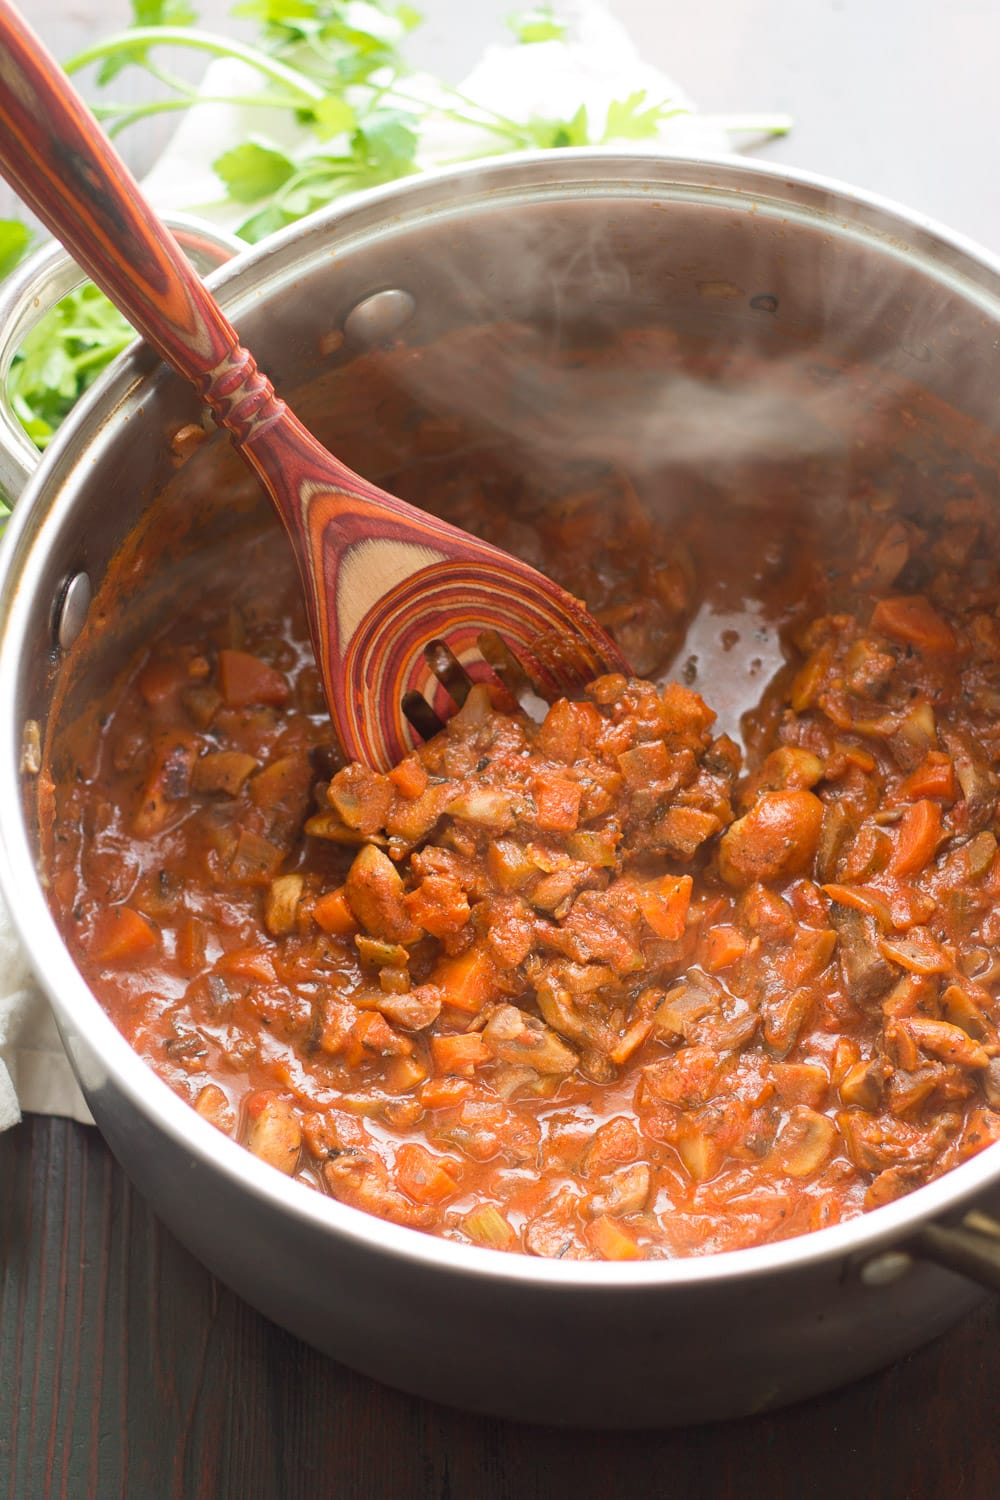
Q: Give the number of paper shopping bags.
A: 0